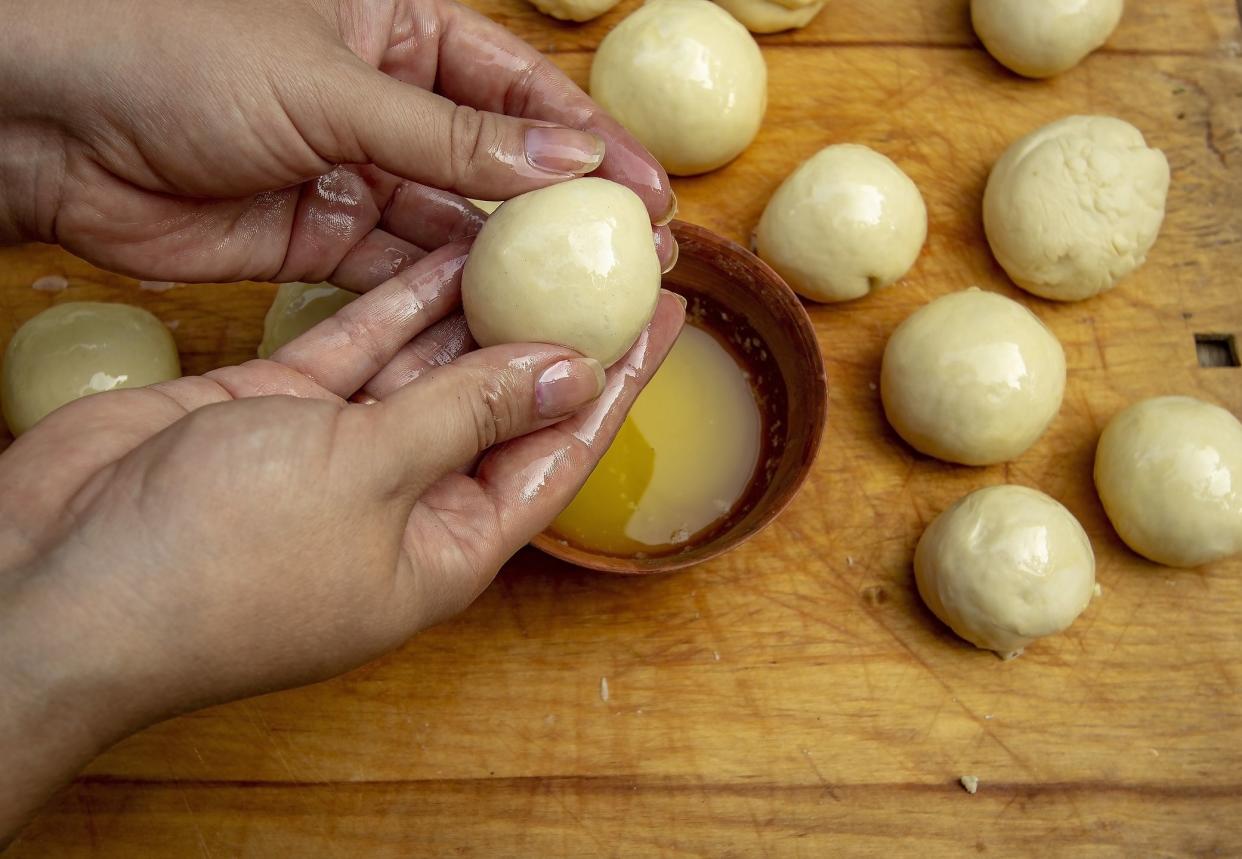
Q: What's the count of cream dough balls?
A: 12